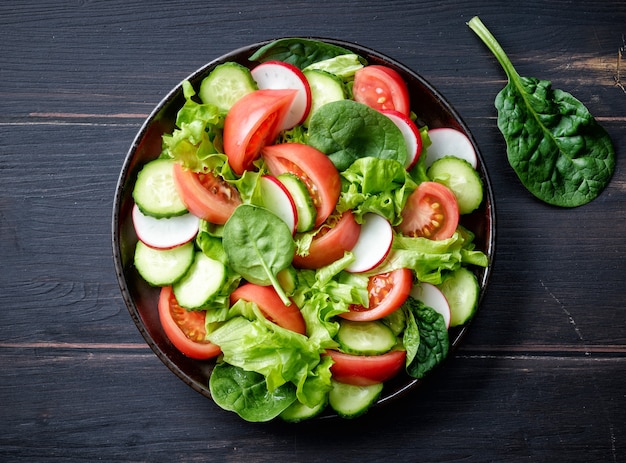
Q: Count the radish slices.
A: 7